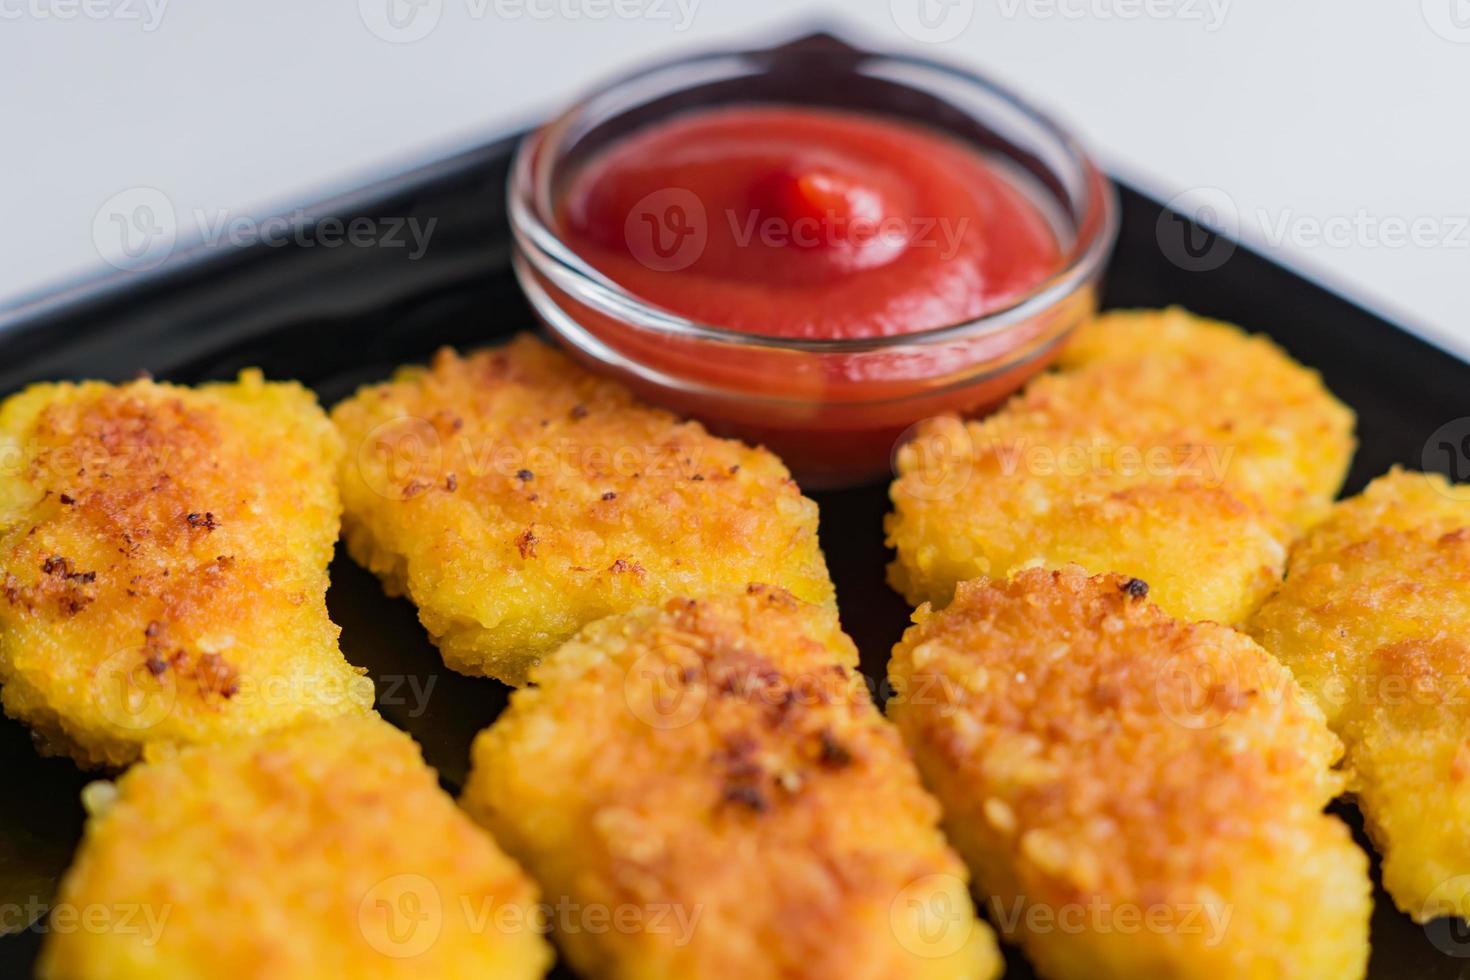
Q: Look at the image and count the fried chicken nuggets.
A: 7